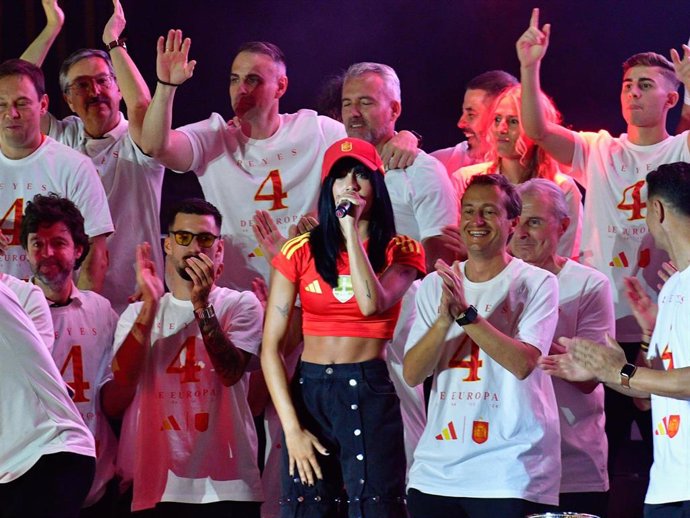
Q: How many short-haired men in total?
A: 11